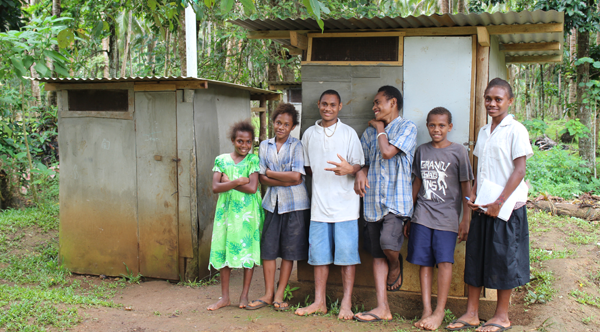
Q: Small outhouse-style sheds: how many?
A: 2